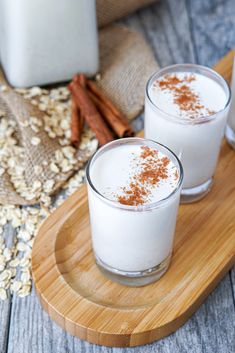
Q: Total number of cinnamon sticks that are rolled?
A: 3